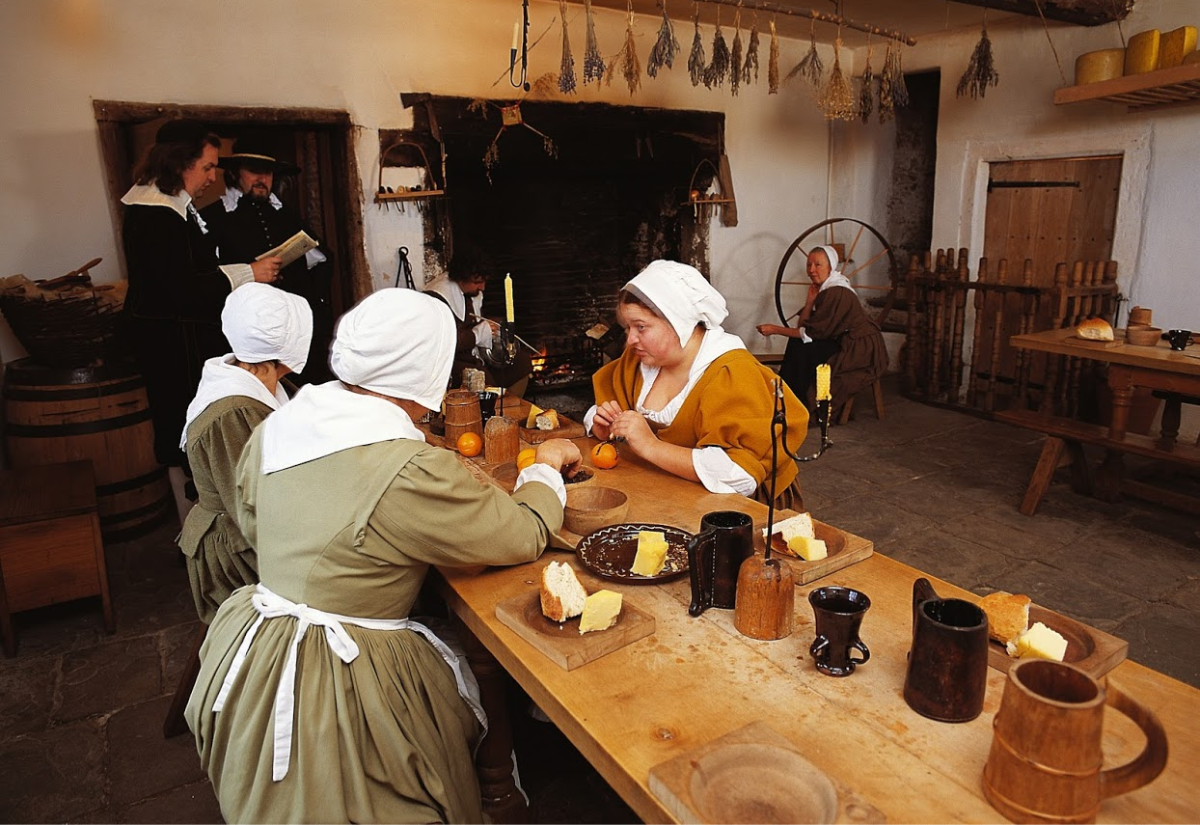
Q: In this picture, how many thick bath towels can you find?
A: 0